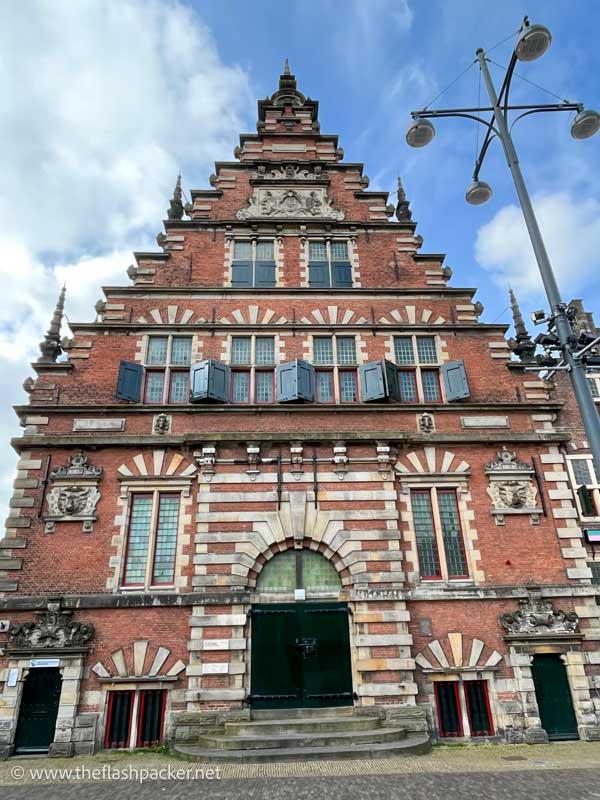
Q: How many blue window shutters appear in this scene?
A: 12